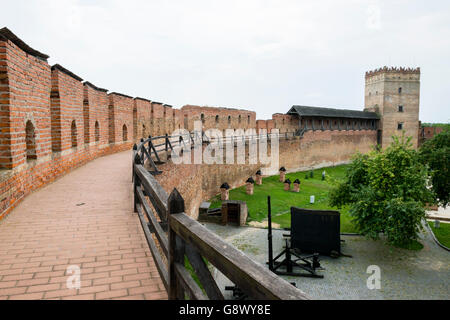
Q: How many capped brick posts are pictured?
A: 6